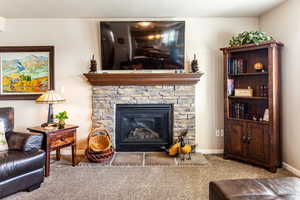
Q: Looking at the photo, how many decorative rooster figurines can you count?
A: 2